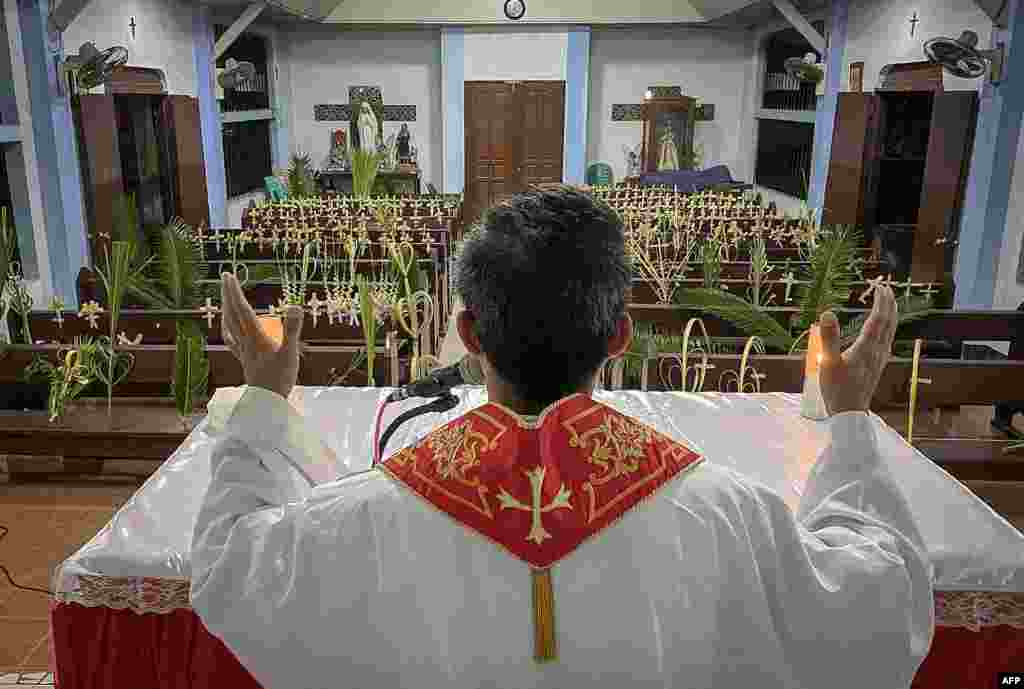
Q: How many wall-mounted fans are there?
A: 4